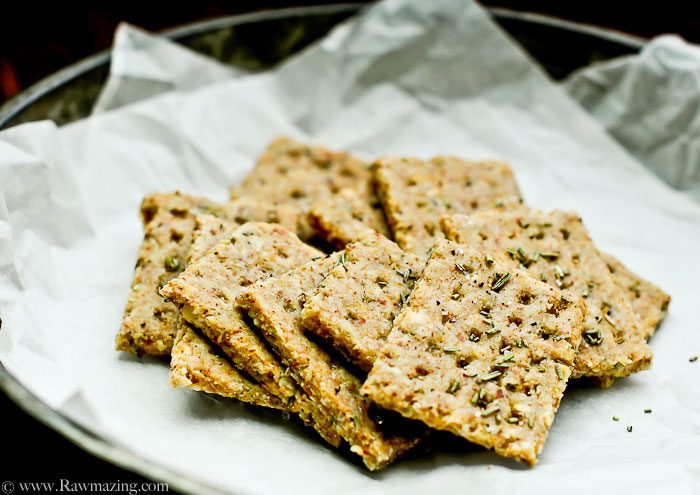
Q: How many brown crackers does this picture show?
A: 11